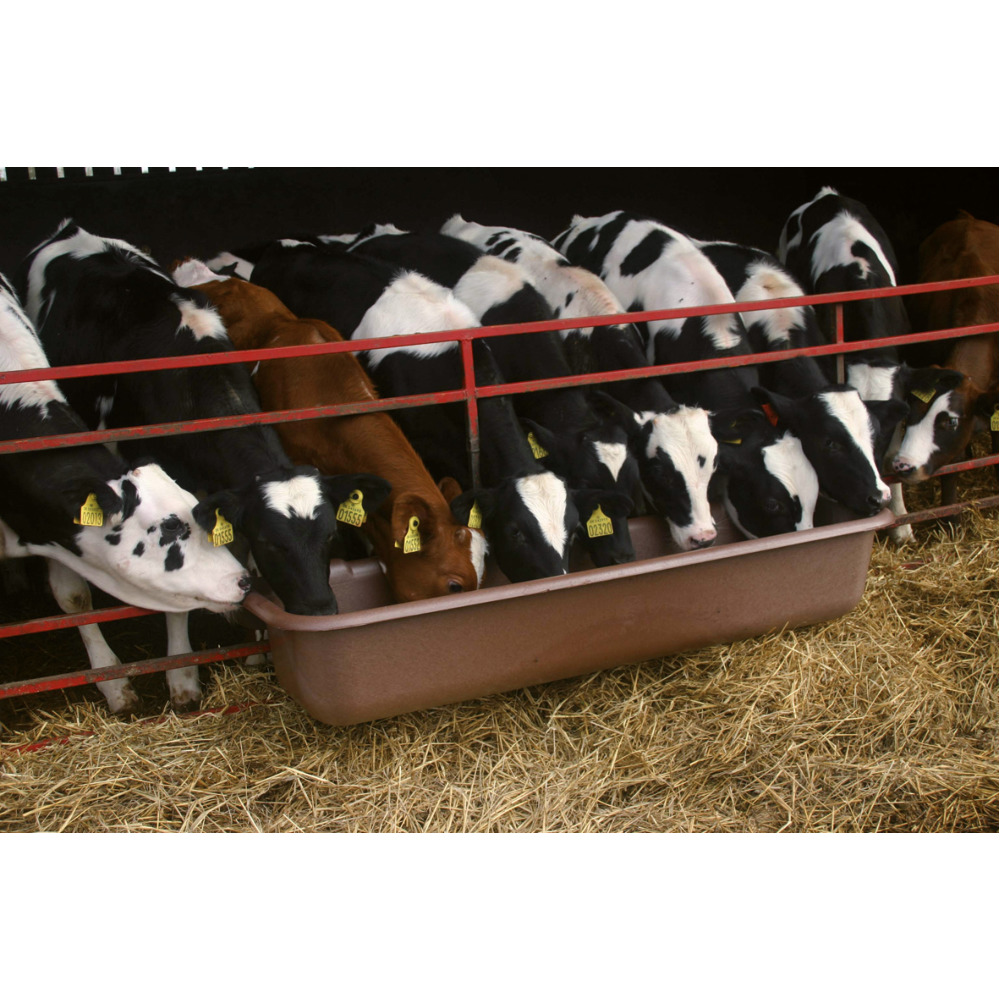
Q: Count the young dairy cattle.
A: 10